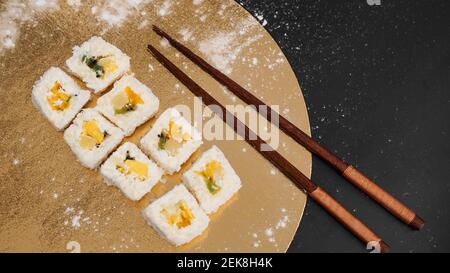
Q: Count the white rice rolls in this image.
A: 8